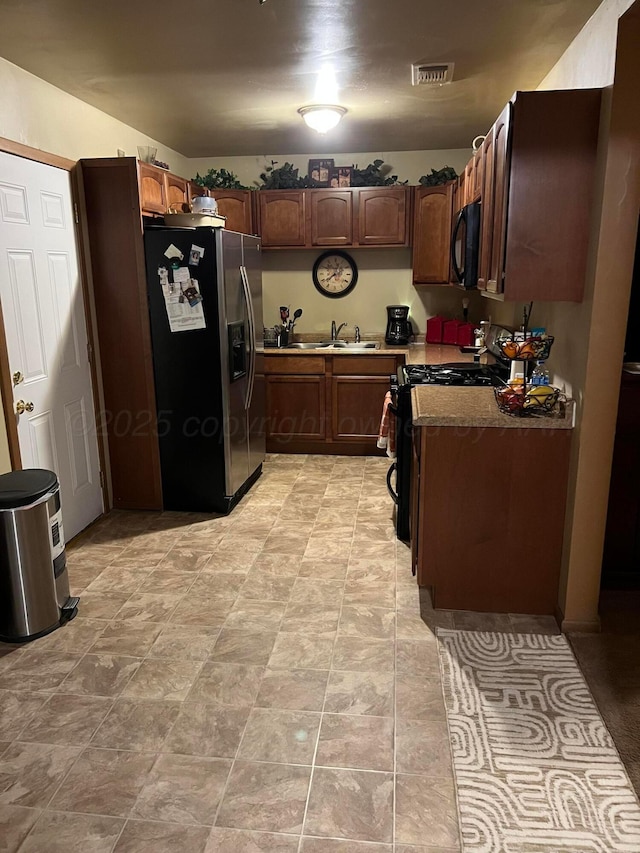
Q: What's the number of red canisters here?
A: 3